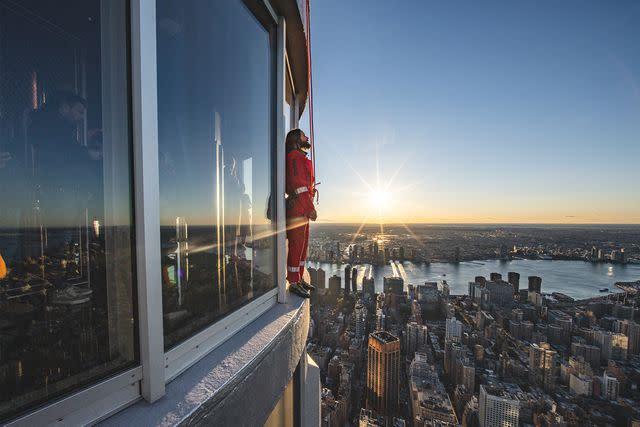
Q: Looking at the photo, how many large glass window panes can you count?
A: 2